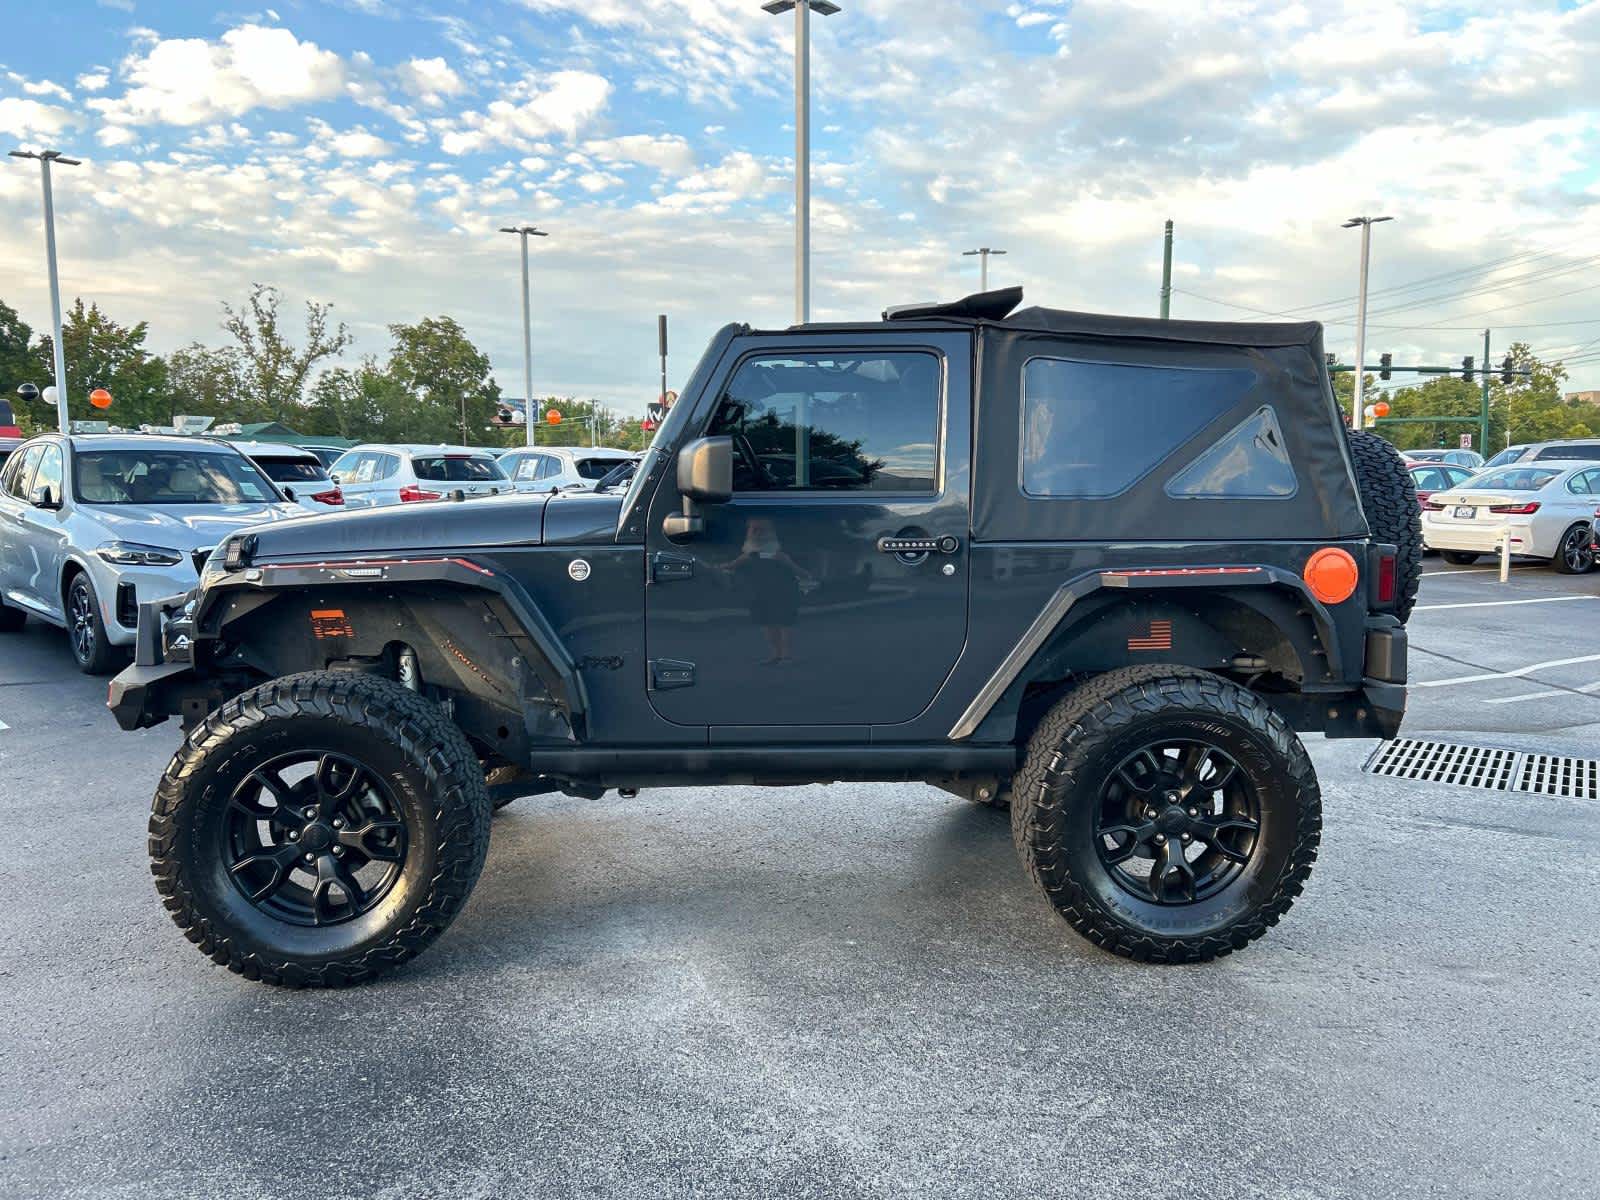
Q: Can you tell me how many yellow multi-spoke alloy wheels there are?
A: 0